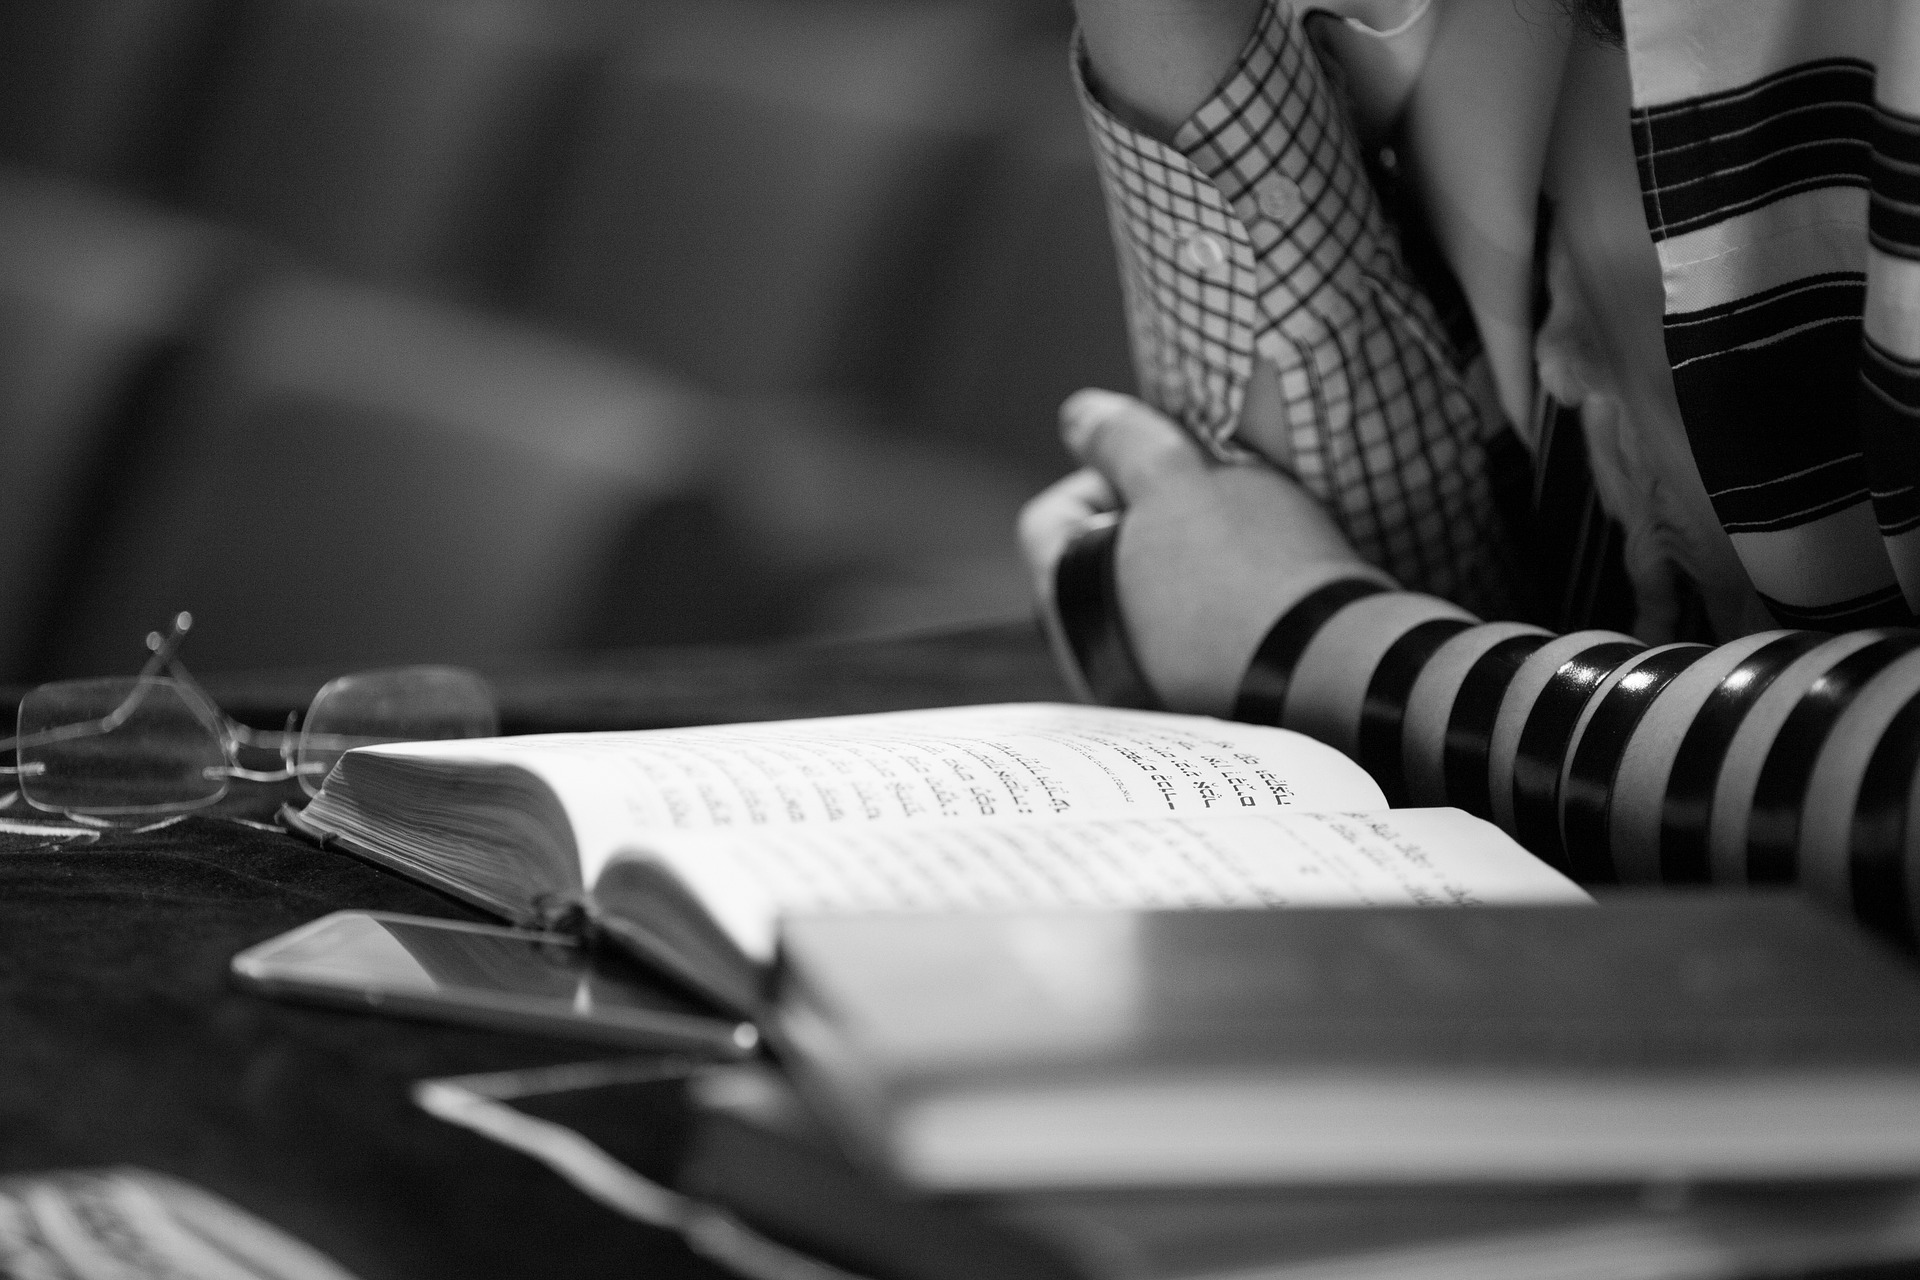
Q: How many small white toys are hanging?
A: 0